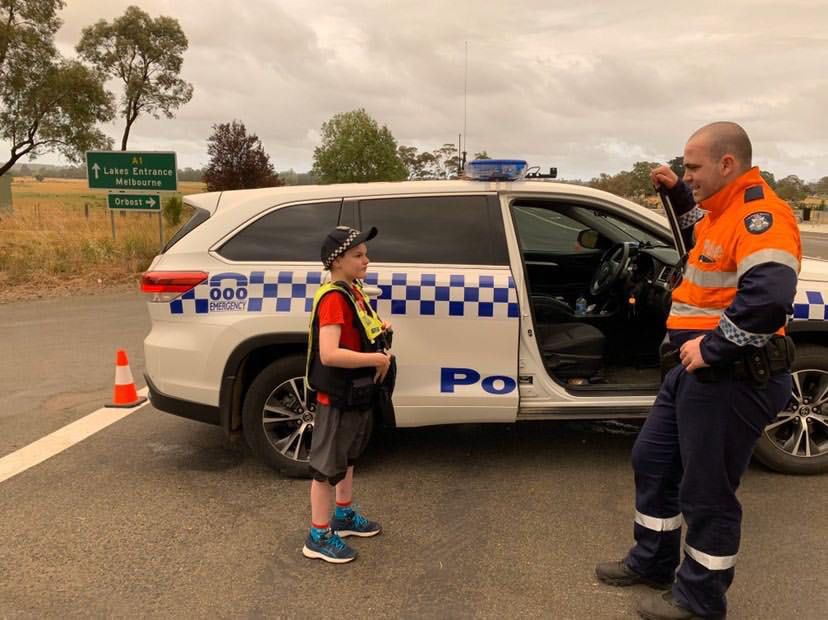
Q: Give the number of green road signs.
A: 2